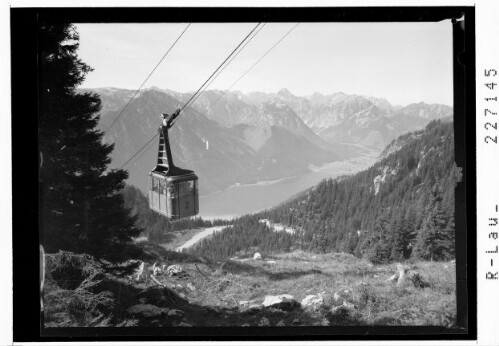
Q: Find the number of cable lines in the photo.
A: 4